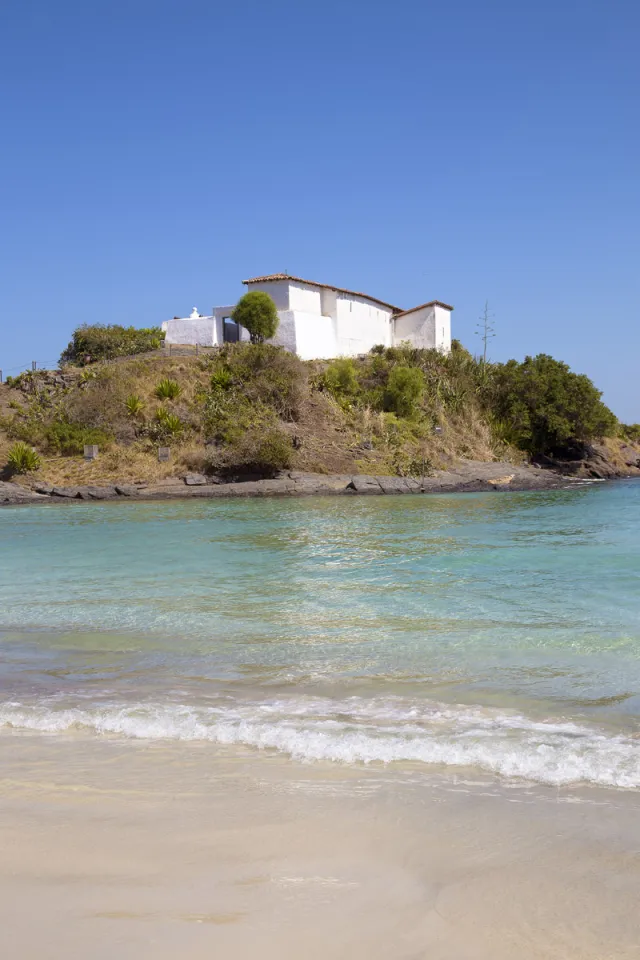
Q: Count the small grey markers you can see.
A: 2